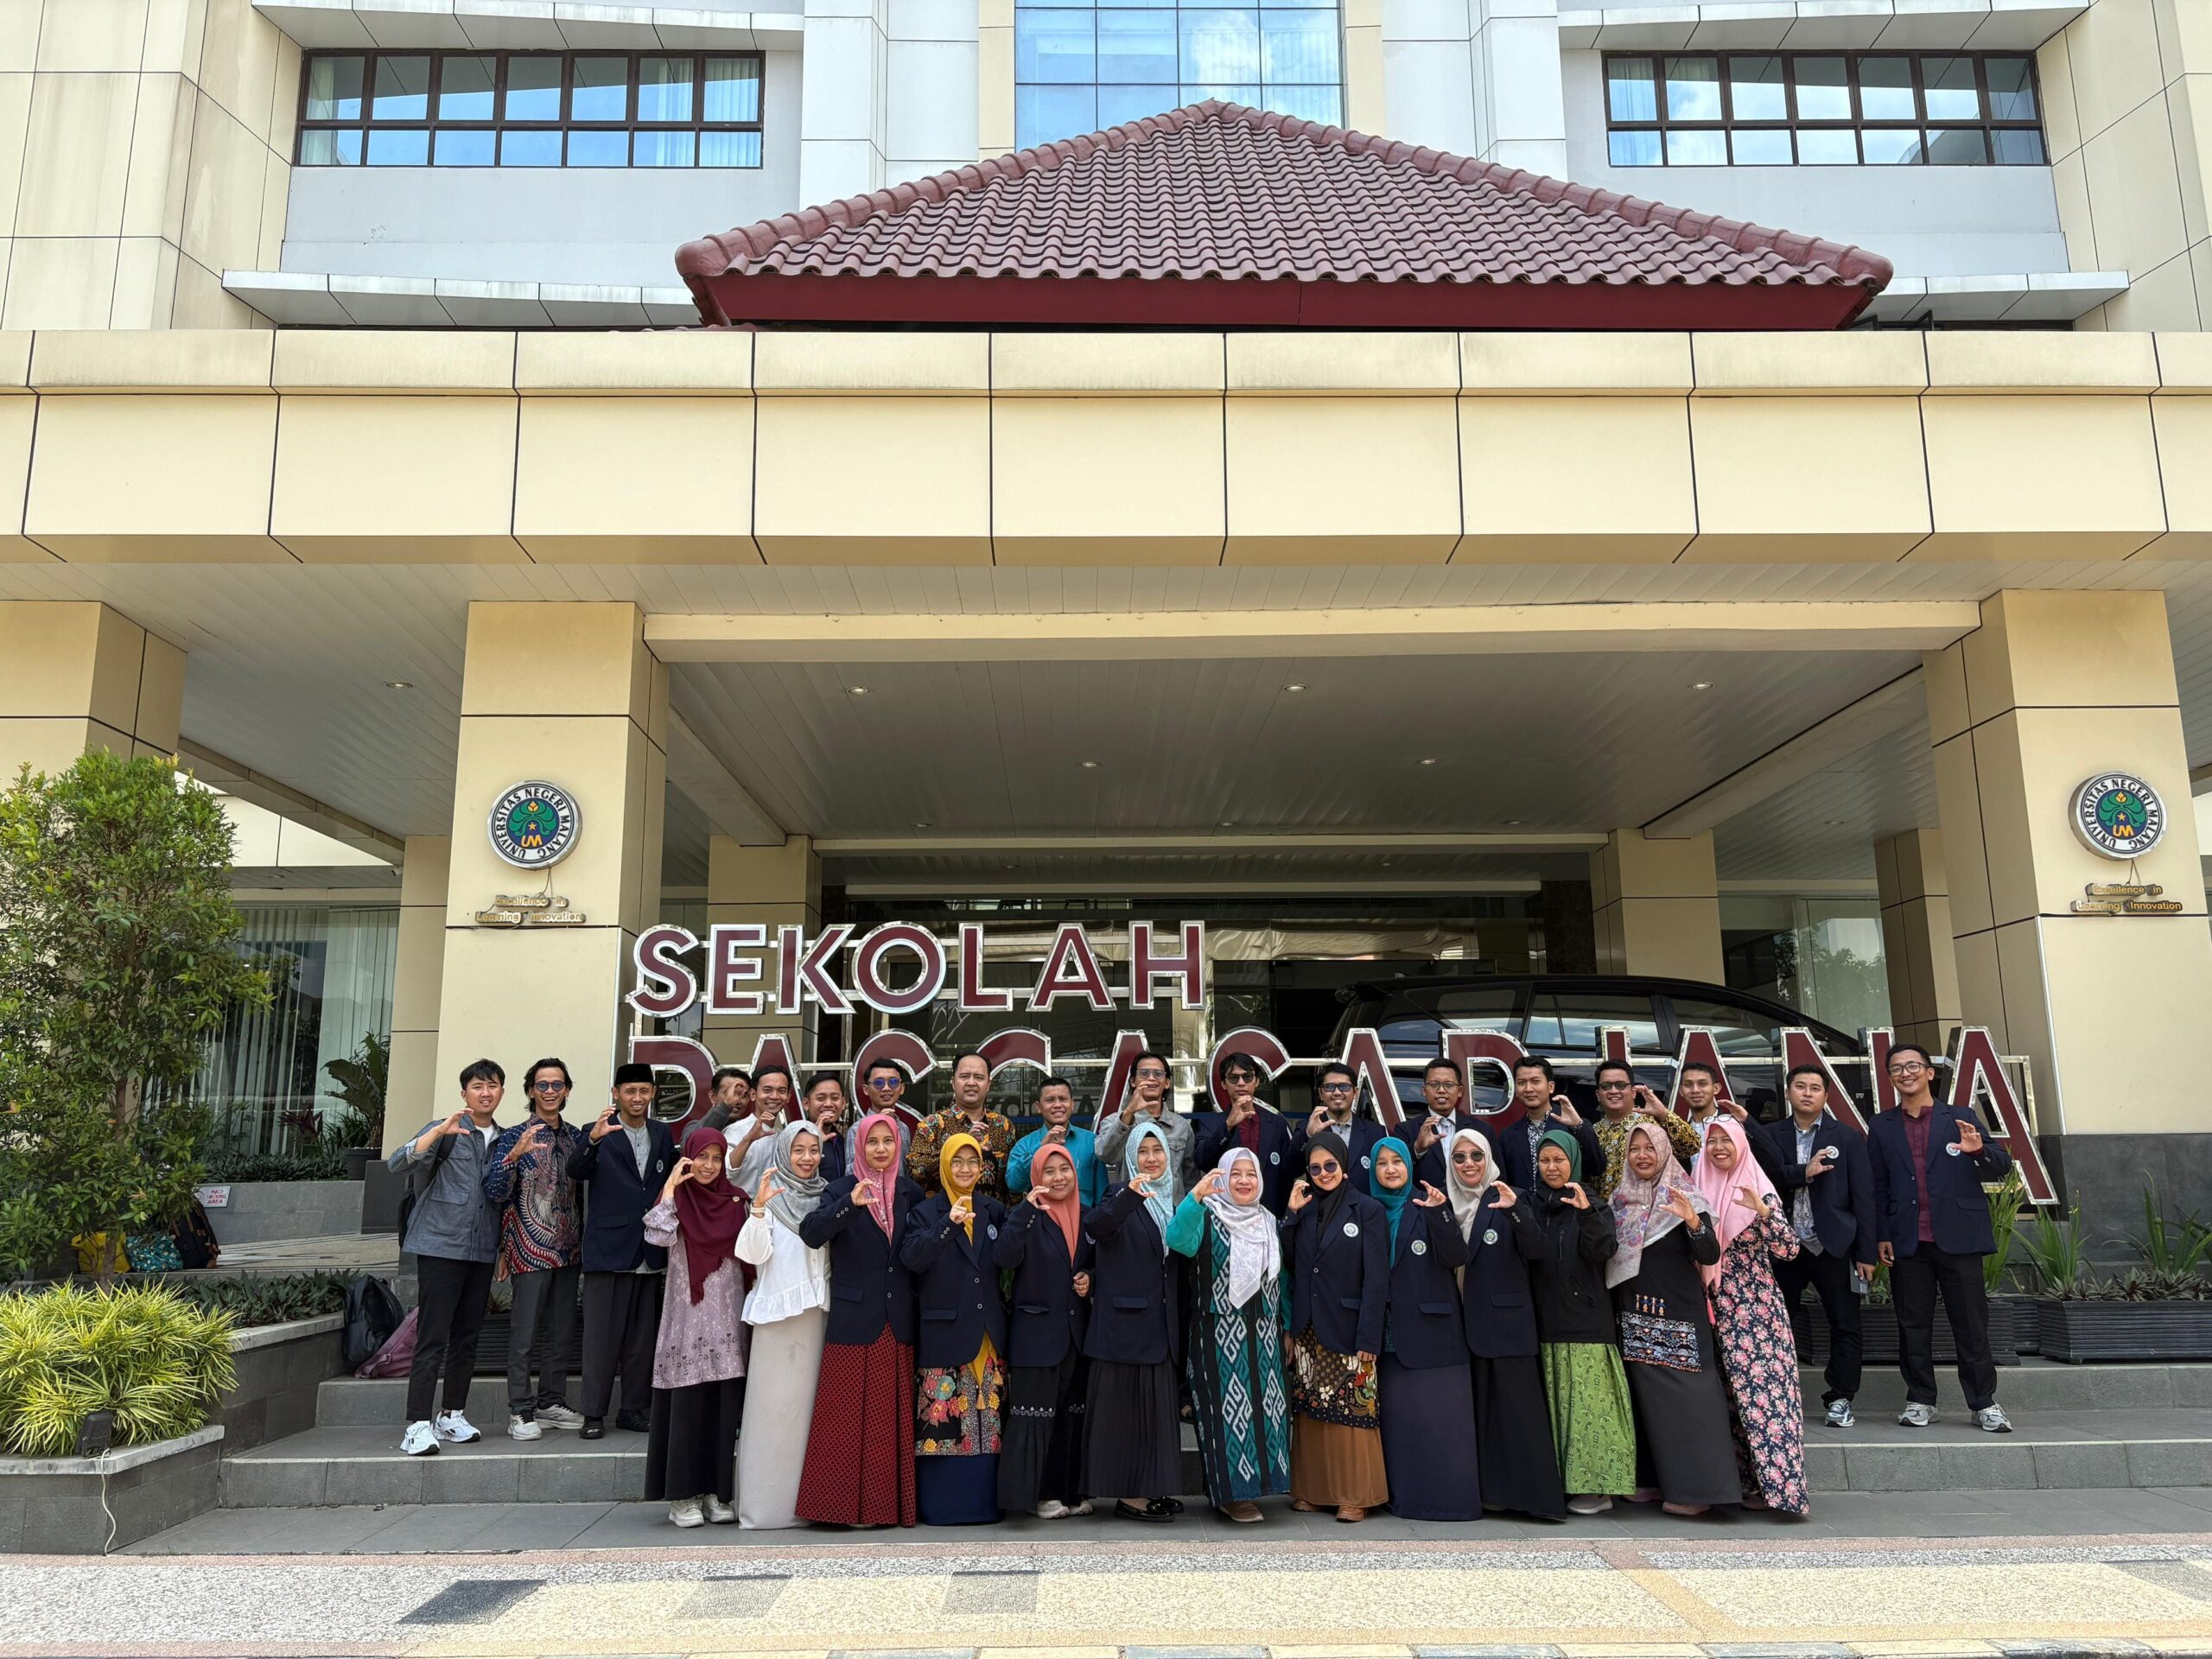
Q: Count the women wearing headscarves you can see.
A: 13